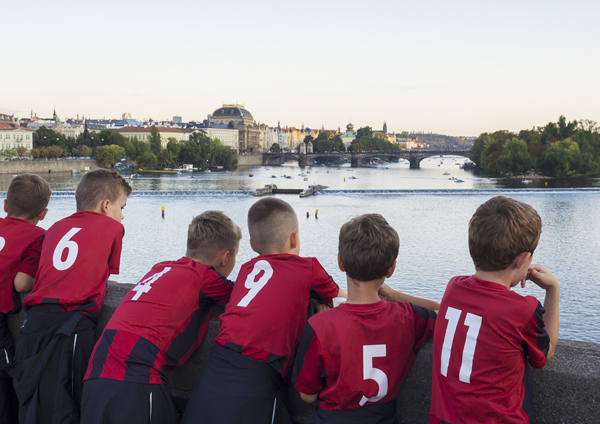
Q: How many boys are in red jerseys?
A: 6